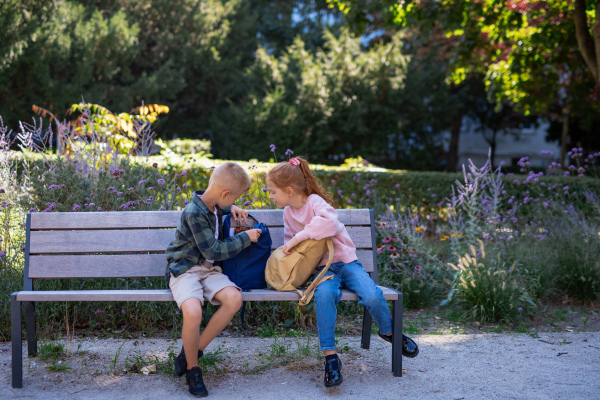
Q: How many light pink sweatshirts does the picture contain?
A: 1